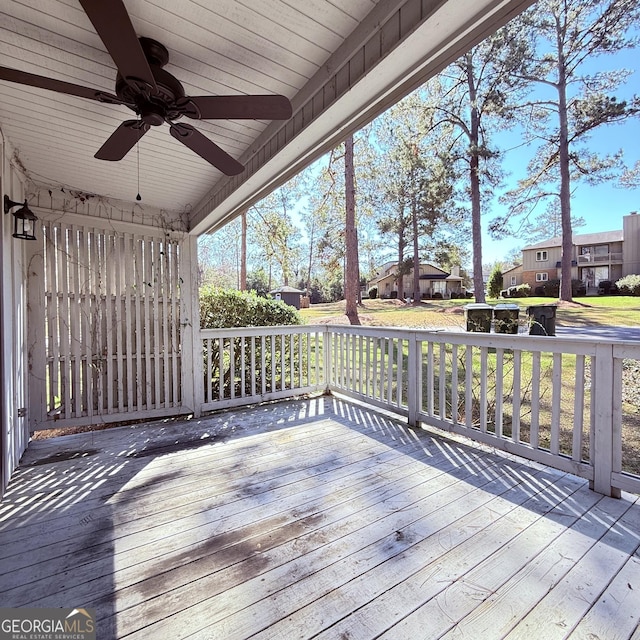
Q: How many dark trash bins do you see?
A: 3